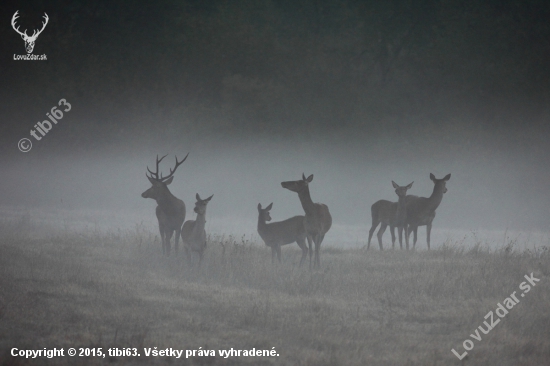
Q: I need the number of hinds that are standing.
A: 5